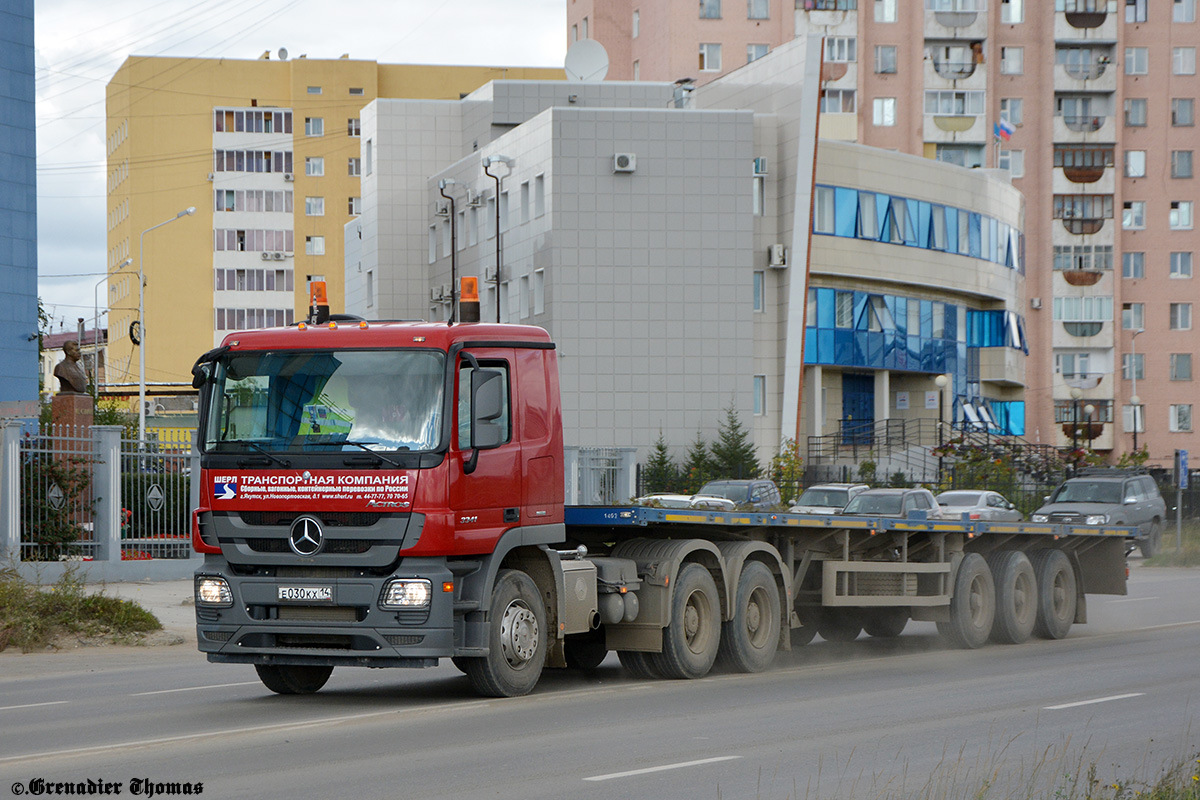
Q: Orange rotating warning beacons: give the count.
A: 2